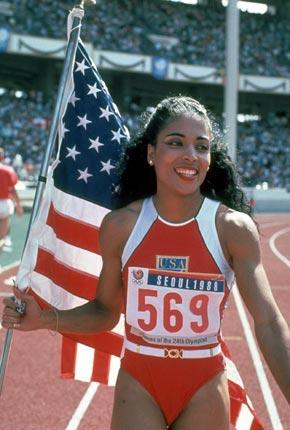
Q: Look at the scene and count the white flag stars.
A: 11